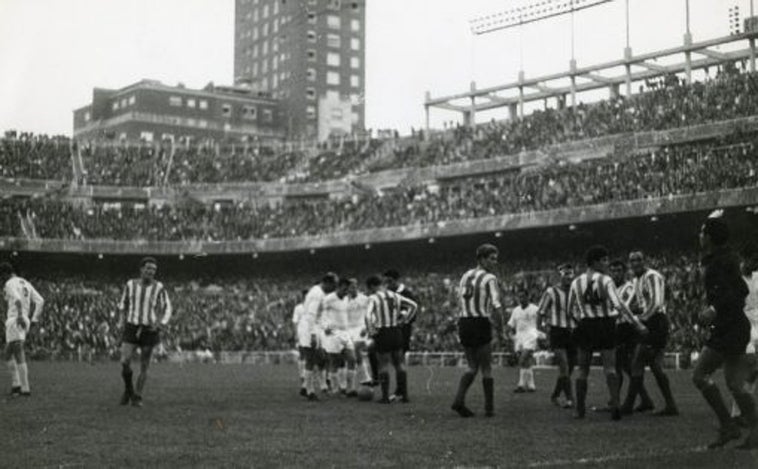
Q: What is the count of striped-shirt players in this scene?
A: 7